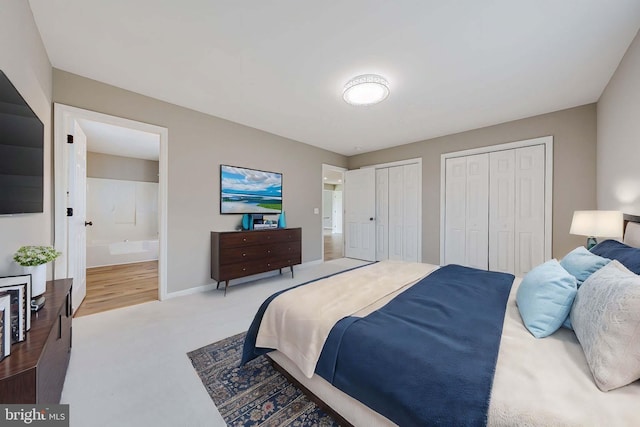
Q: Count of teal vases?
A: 2